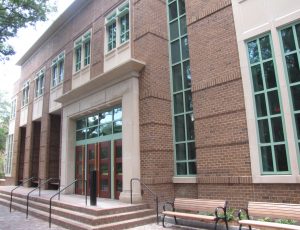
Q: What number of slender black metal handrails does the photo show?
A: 4